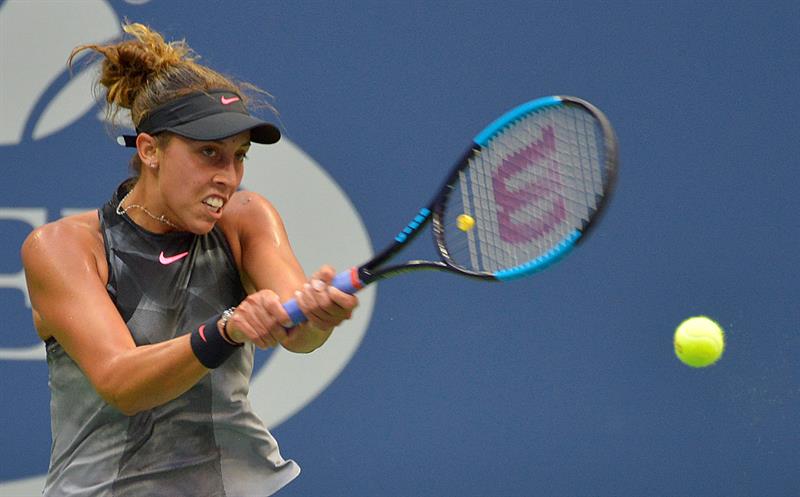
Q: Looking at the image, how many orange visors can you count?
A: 0